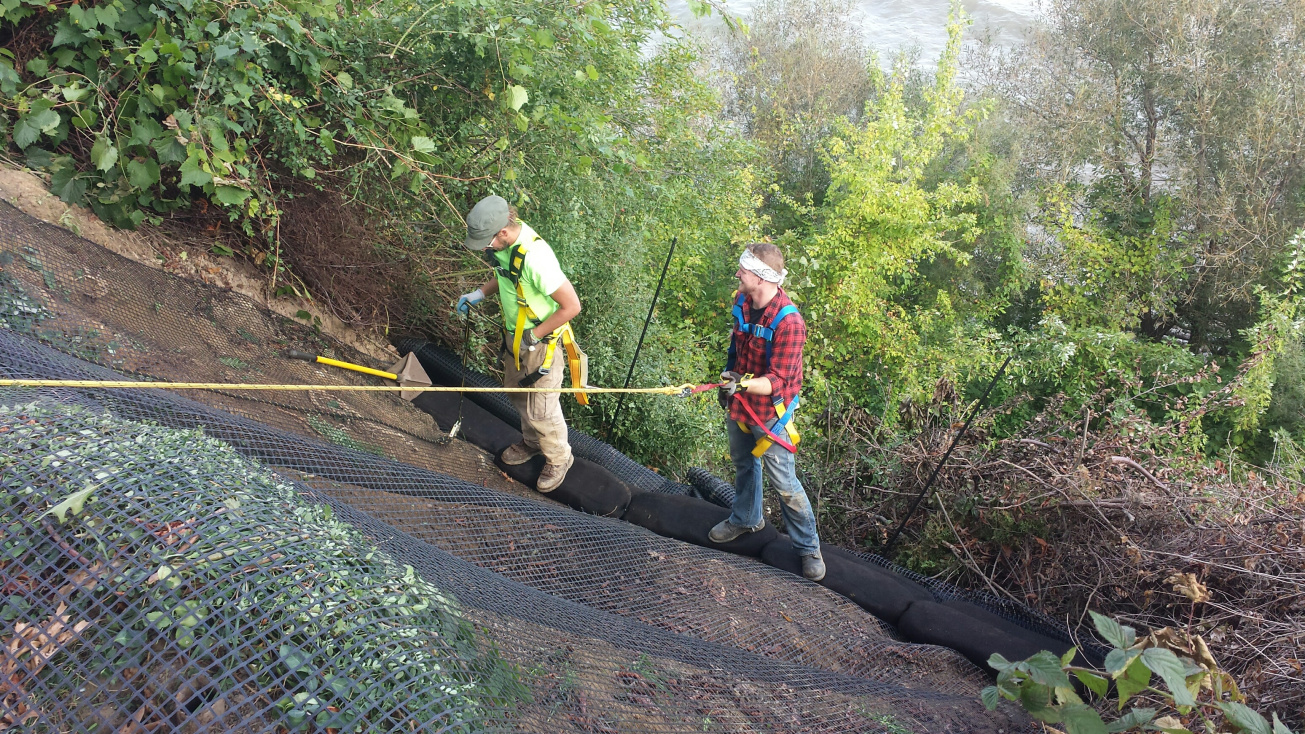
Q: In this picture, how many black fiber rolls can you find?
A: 5